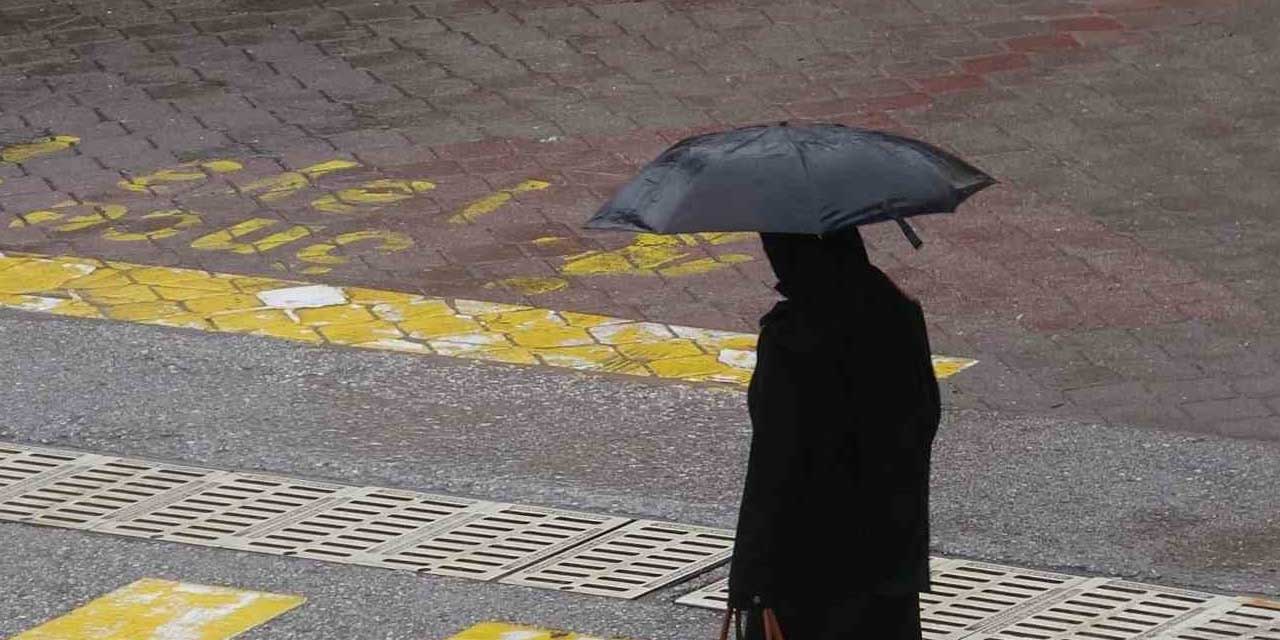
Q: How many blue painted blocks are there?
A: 0